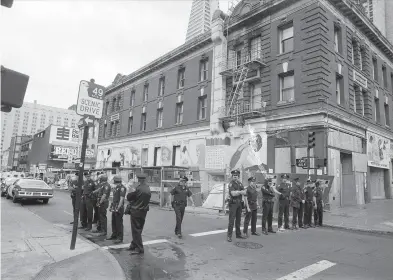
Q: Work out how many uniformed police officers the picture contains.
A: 14